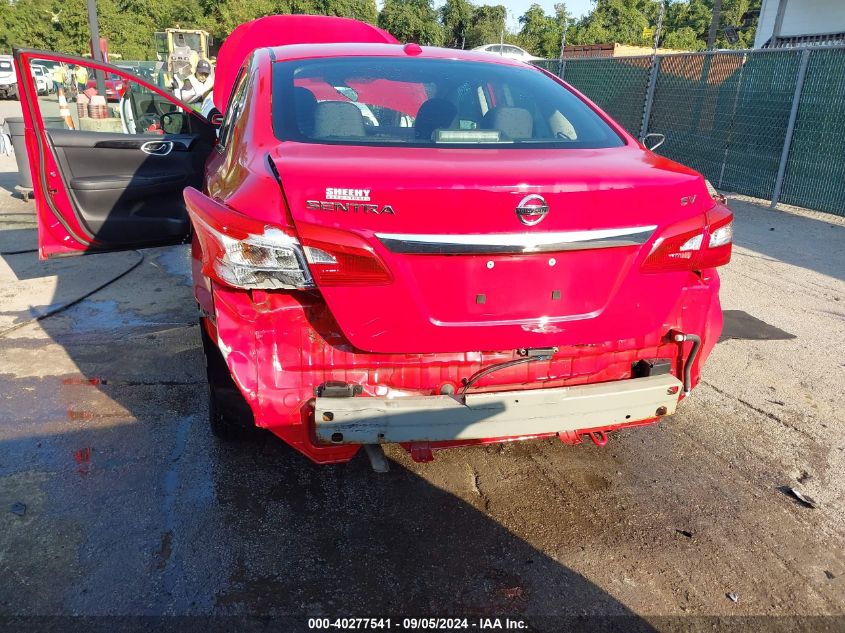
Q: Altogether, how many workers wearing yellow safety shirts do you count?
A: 2